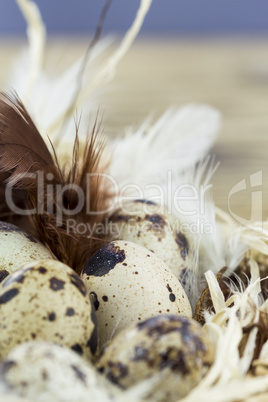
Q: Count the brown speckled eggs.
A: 6